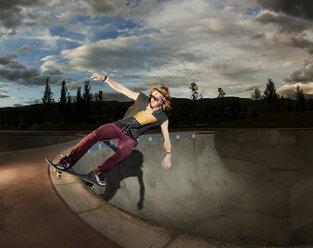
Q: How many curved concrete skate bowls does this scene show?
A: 1